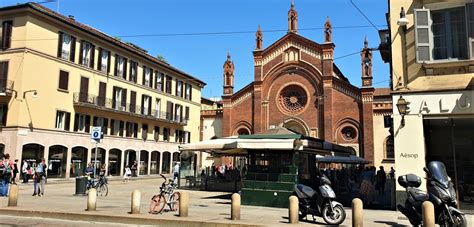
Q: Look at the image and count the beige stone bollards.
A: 8